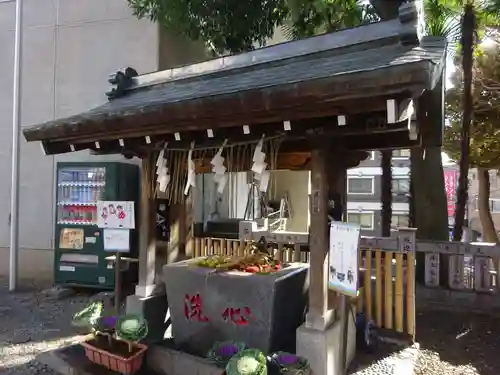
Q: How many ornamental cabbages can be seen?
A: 6